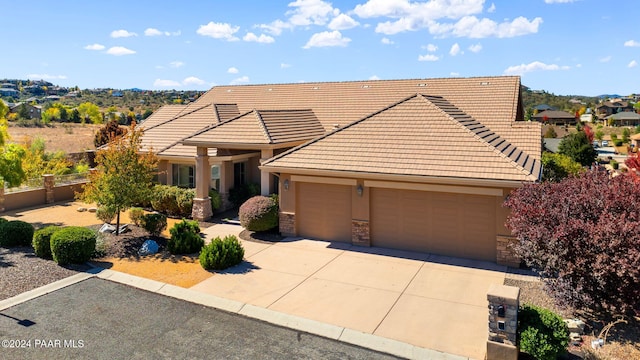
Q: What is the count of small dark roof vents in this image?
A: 6